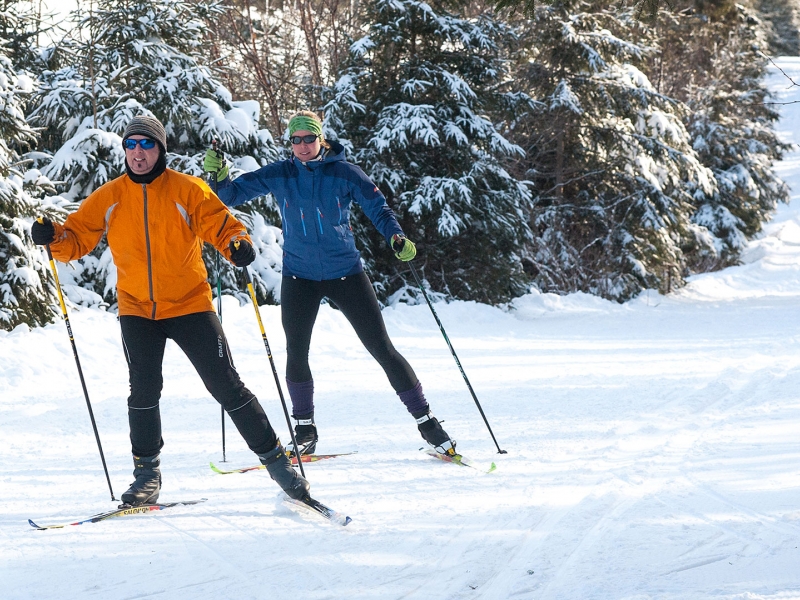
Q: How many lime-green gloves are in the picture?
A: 2